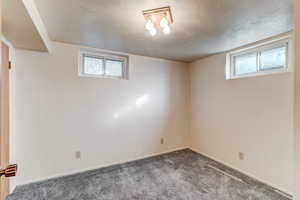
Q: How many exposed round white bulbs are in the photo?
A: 4